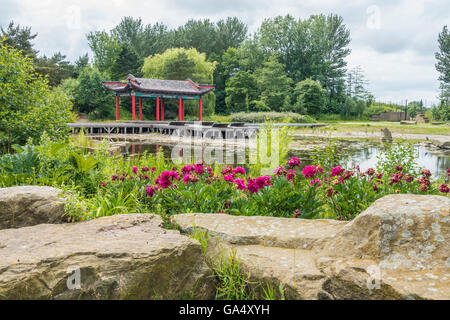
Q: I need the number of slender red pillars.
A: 8